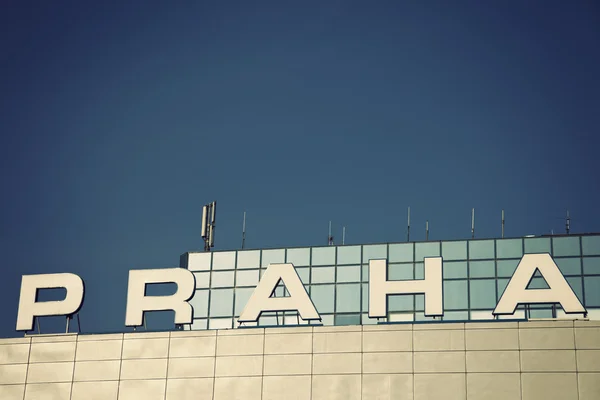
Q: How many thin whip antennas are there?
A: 8